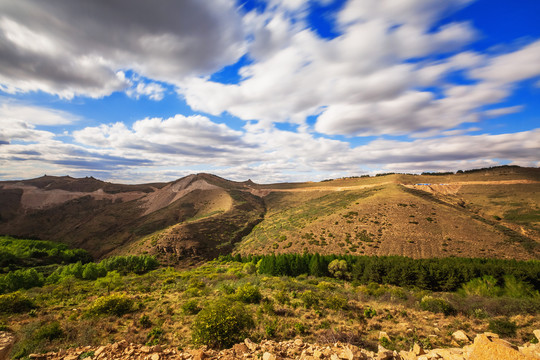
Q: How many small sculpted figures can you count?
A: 0